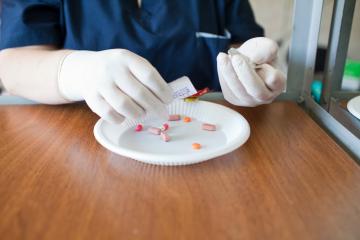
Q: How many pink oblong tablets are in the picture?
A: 4